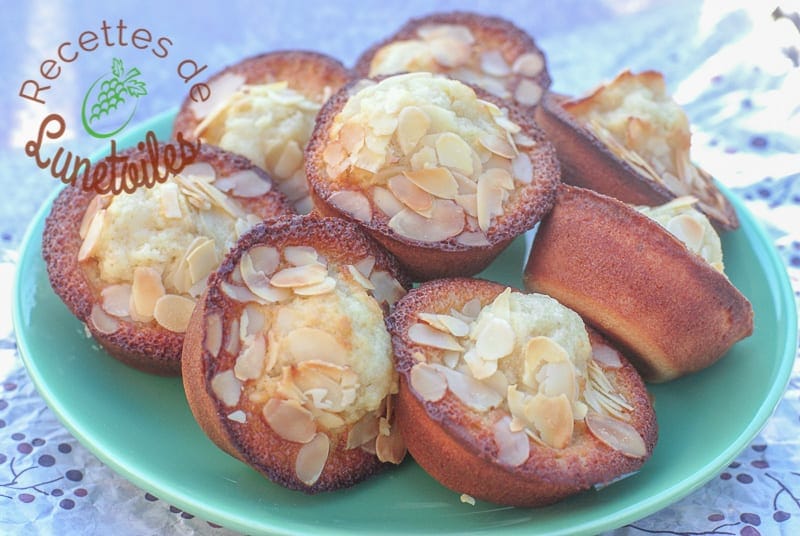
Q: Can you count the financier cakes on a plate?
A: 8